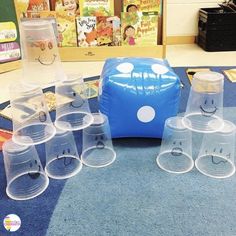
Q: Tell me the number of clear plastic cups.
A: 9